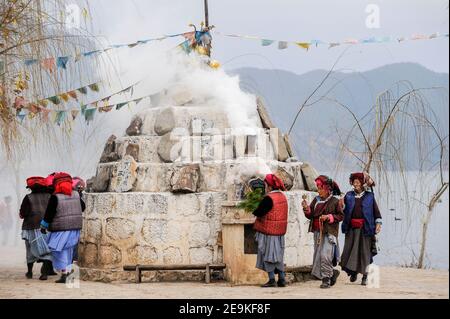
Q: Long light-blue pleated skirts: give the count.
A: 1